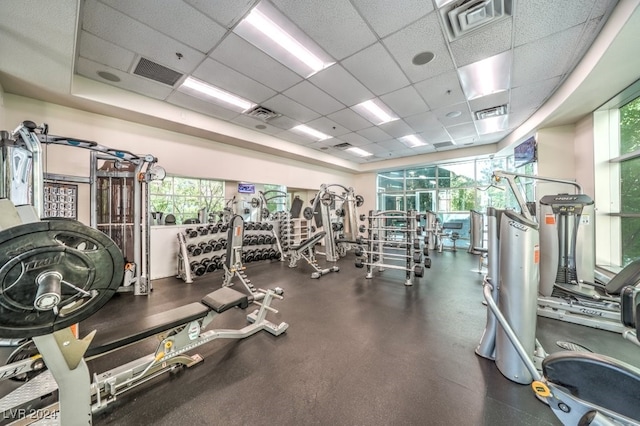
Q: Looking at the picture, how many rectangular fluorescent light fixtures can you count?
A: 8